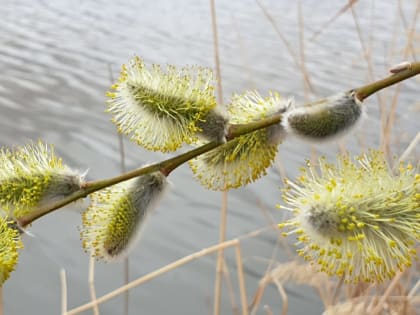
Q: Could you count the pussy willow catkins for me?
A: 7